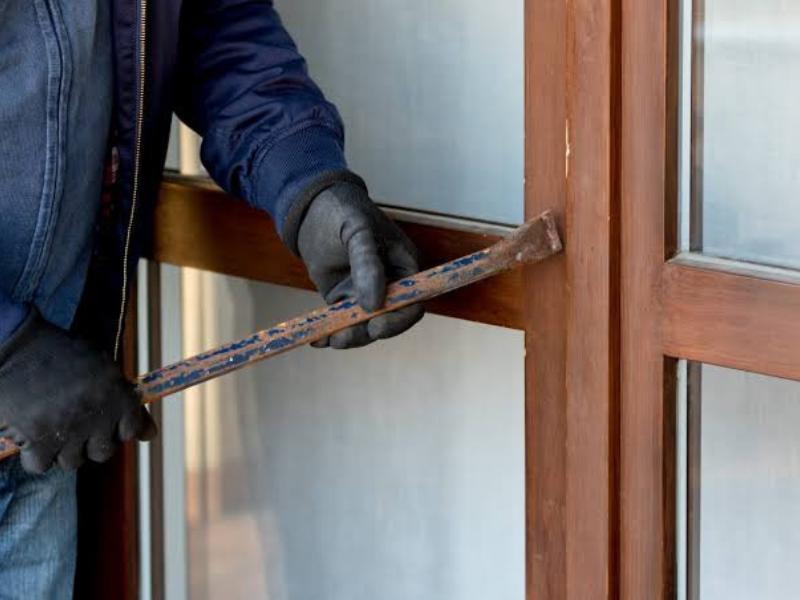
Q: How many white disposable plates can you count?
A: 0